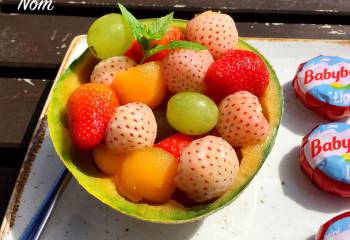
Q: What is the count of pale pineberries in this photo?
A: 6